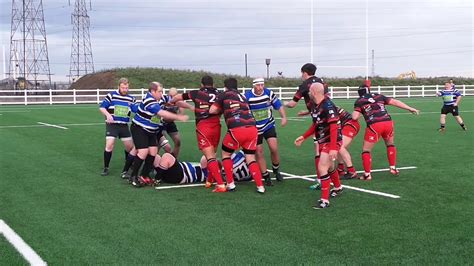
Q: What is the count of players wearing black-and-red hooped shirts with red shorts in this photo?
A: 6